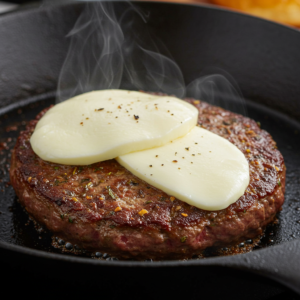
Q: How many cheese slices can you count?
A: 2